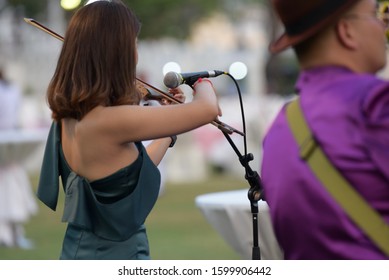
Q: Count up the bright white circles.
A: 2